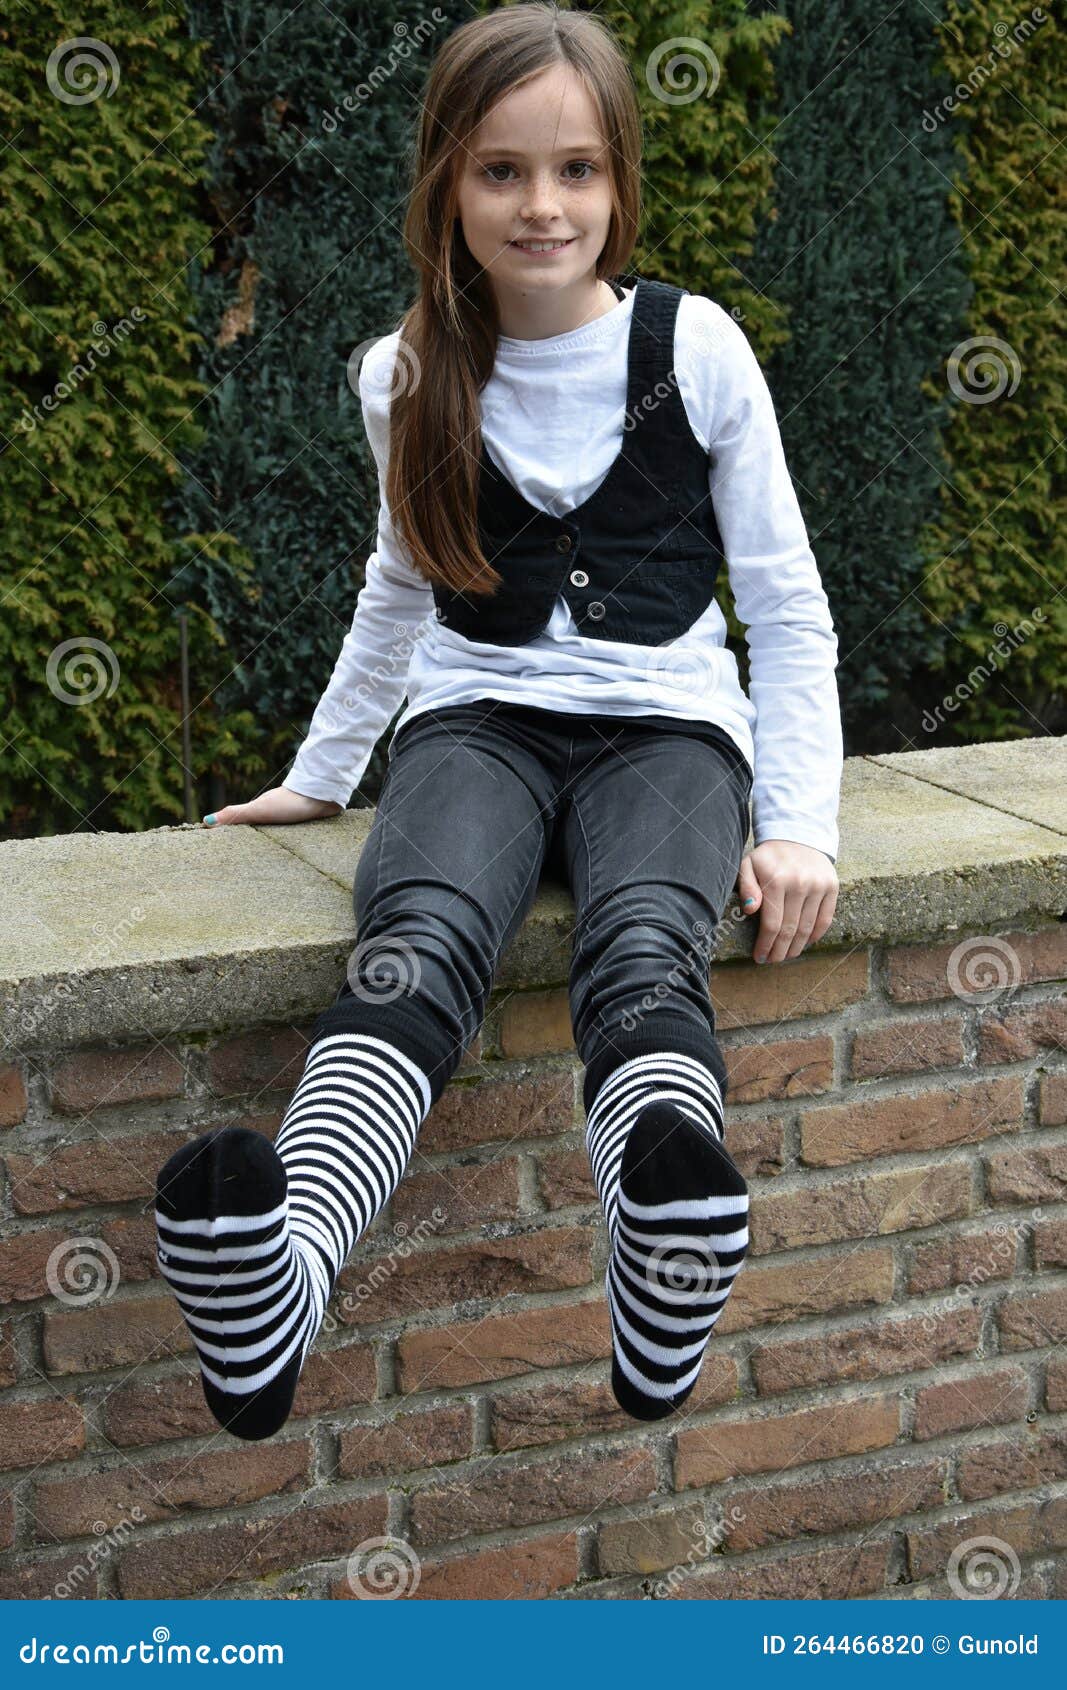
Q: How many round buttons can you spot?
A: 3